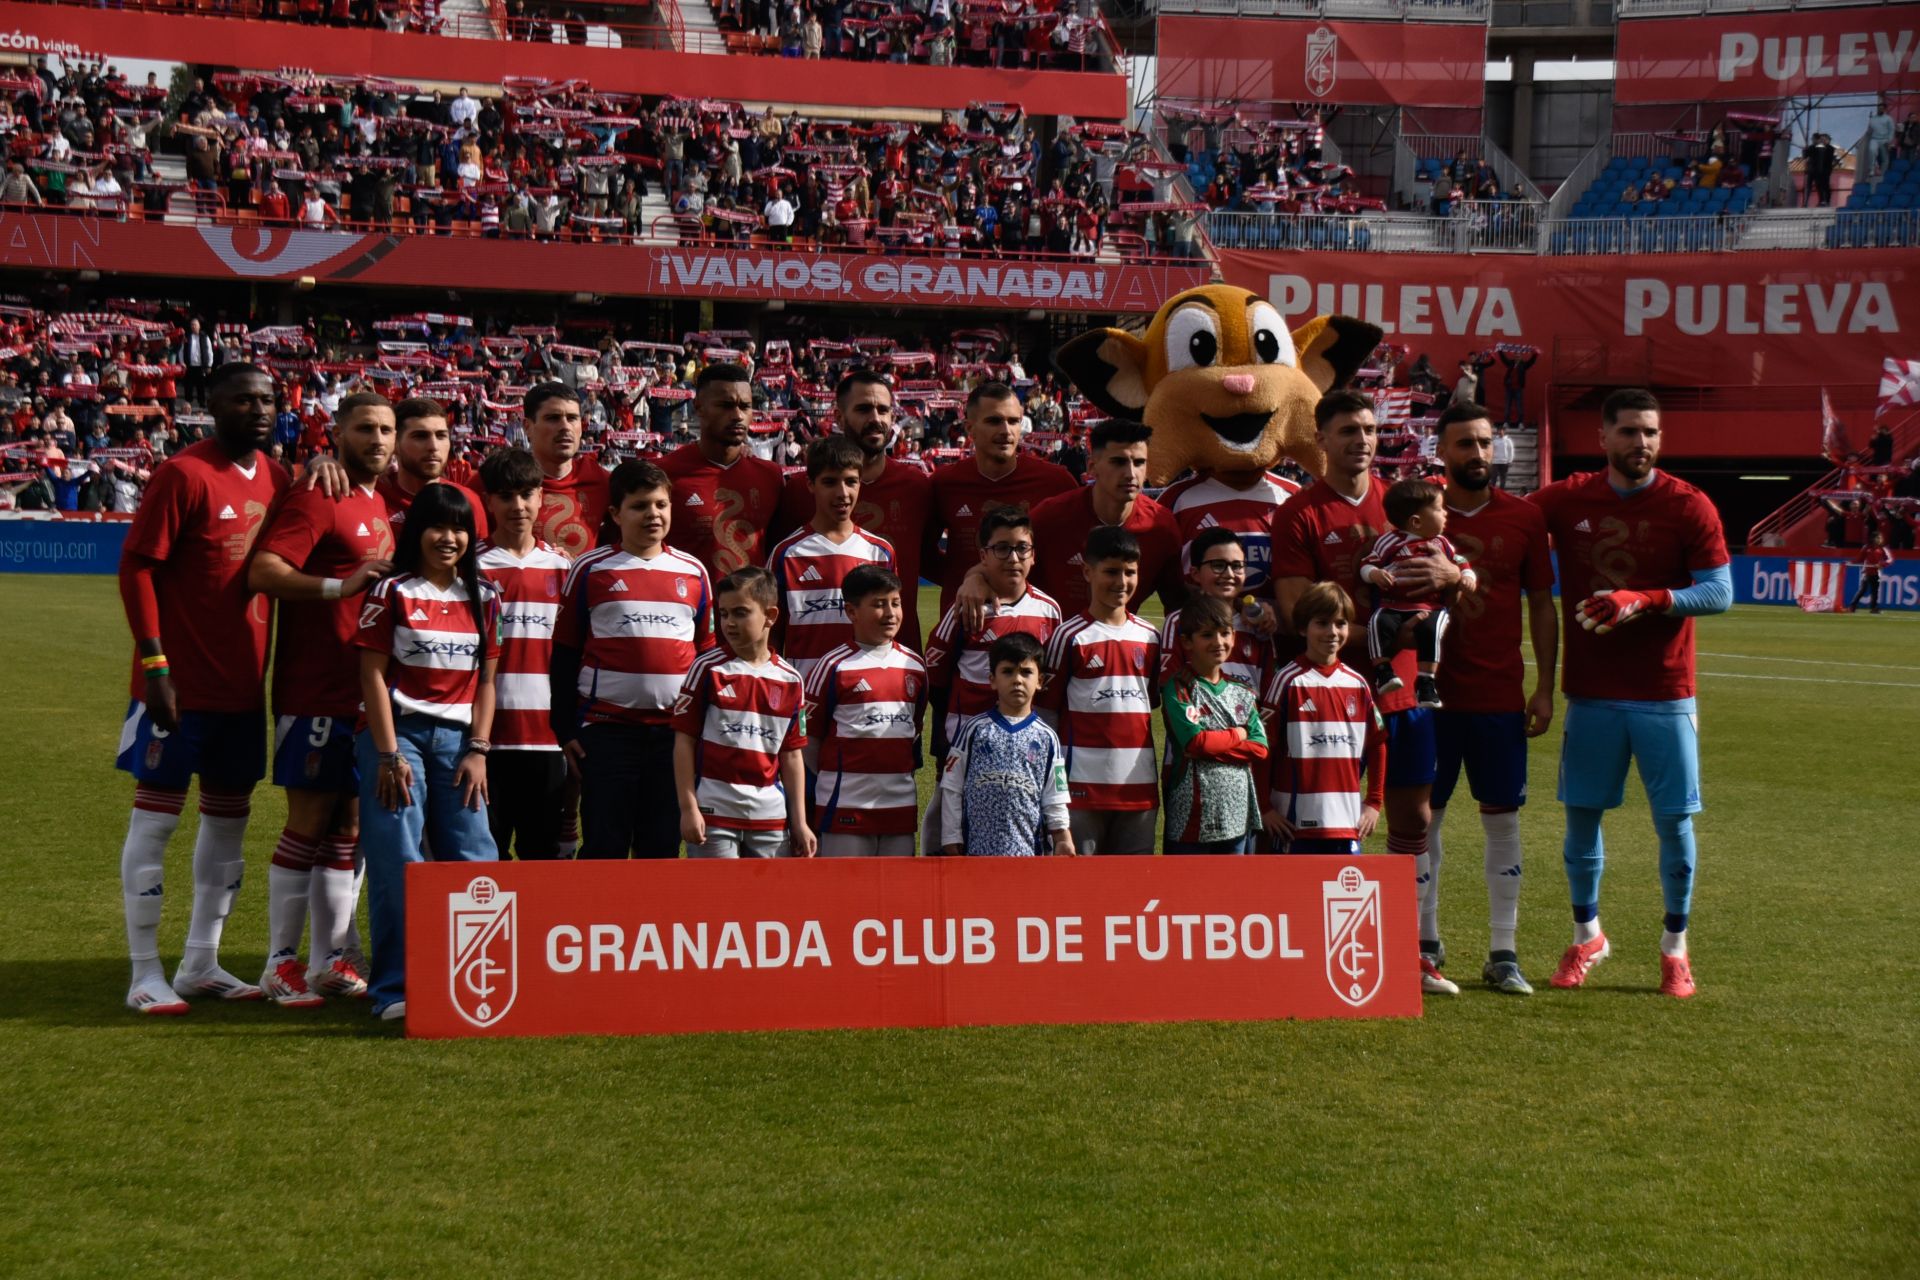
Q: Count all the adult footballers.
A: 11